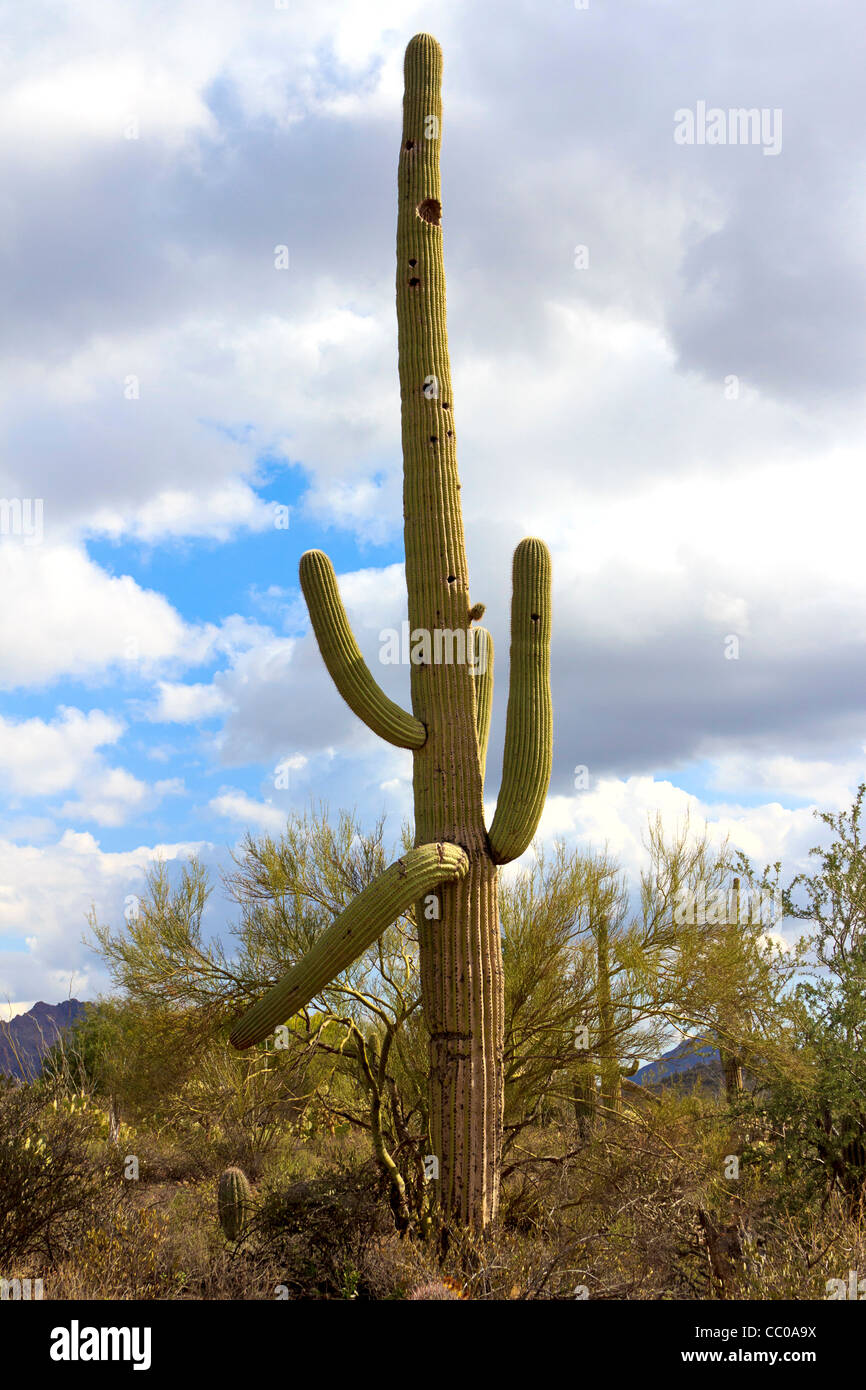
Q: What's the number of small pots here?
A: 0